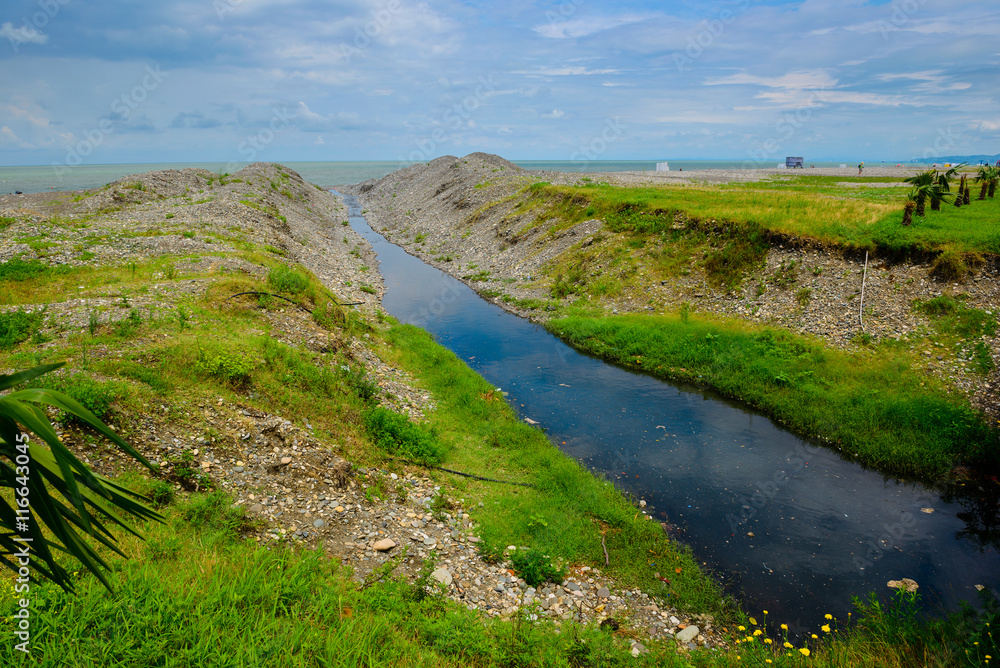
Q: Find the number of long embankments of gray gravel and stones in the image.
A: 2